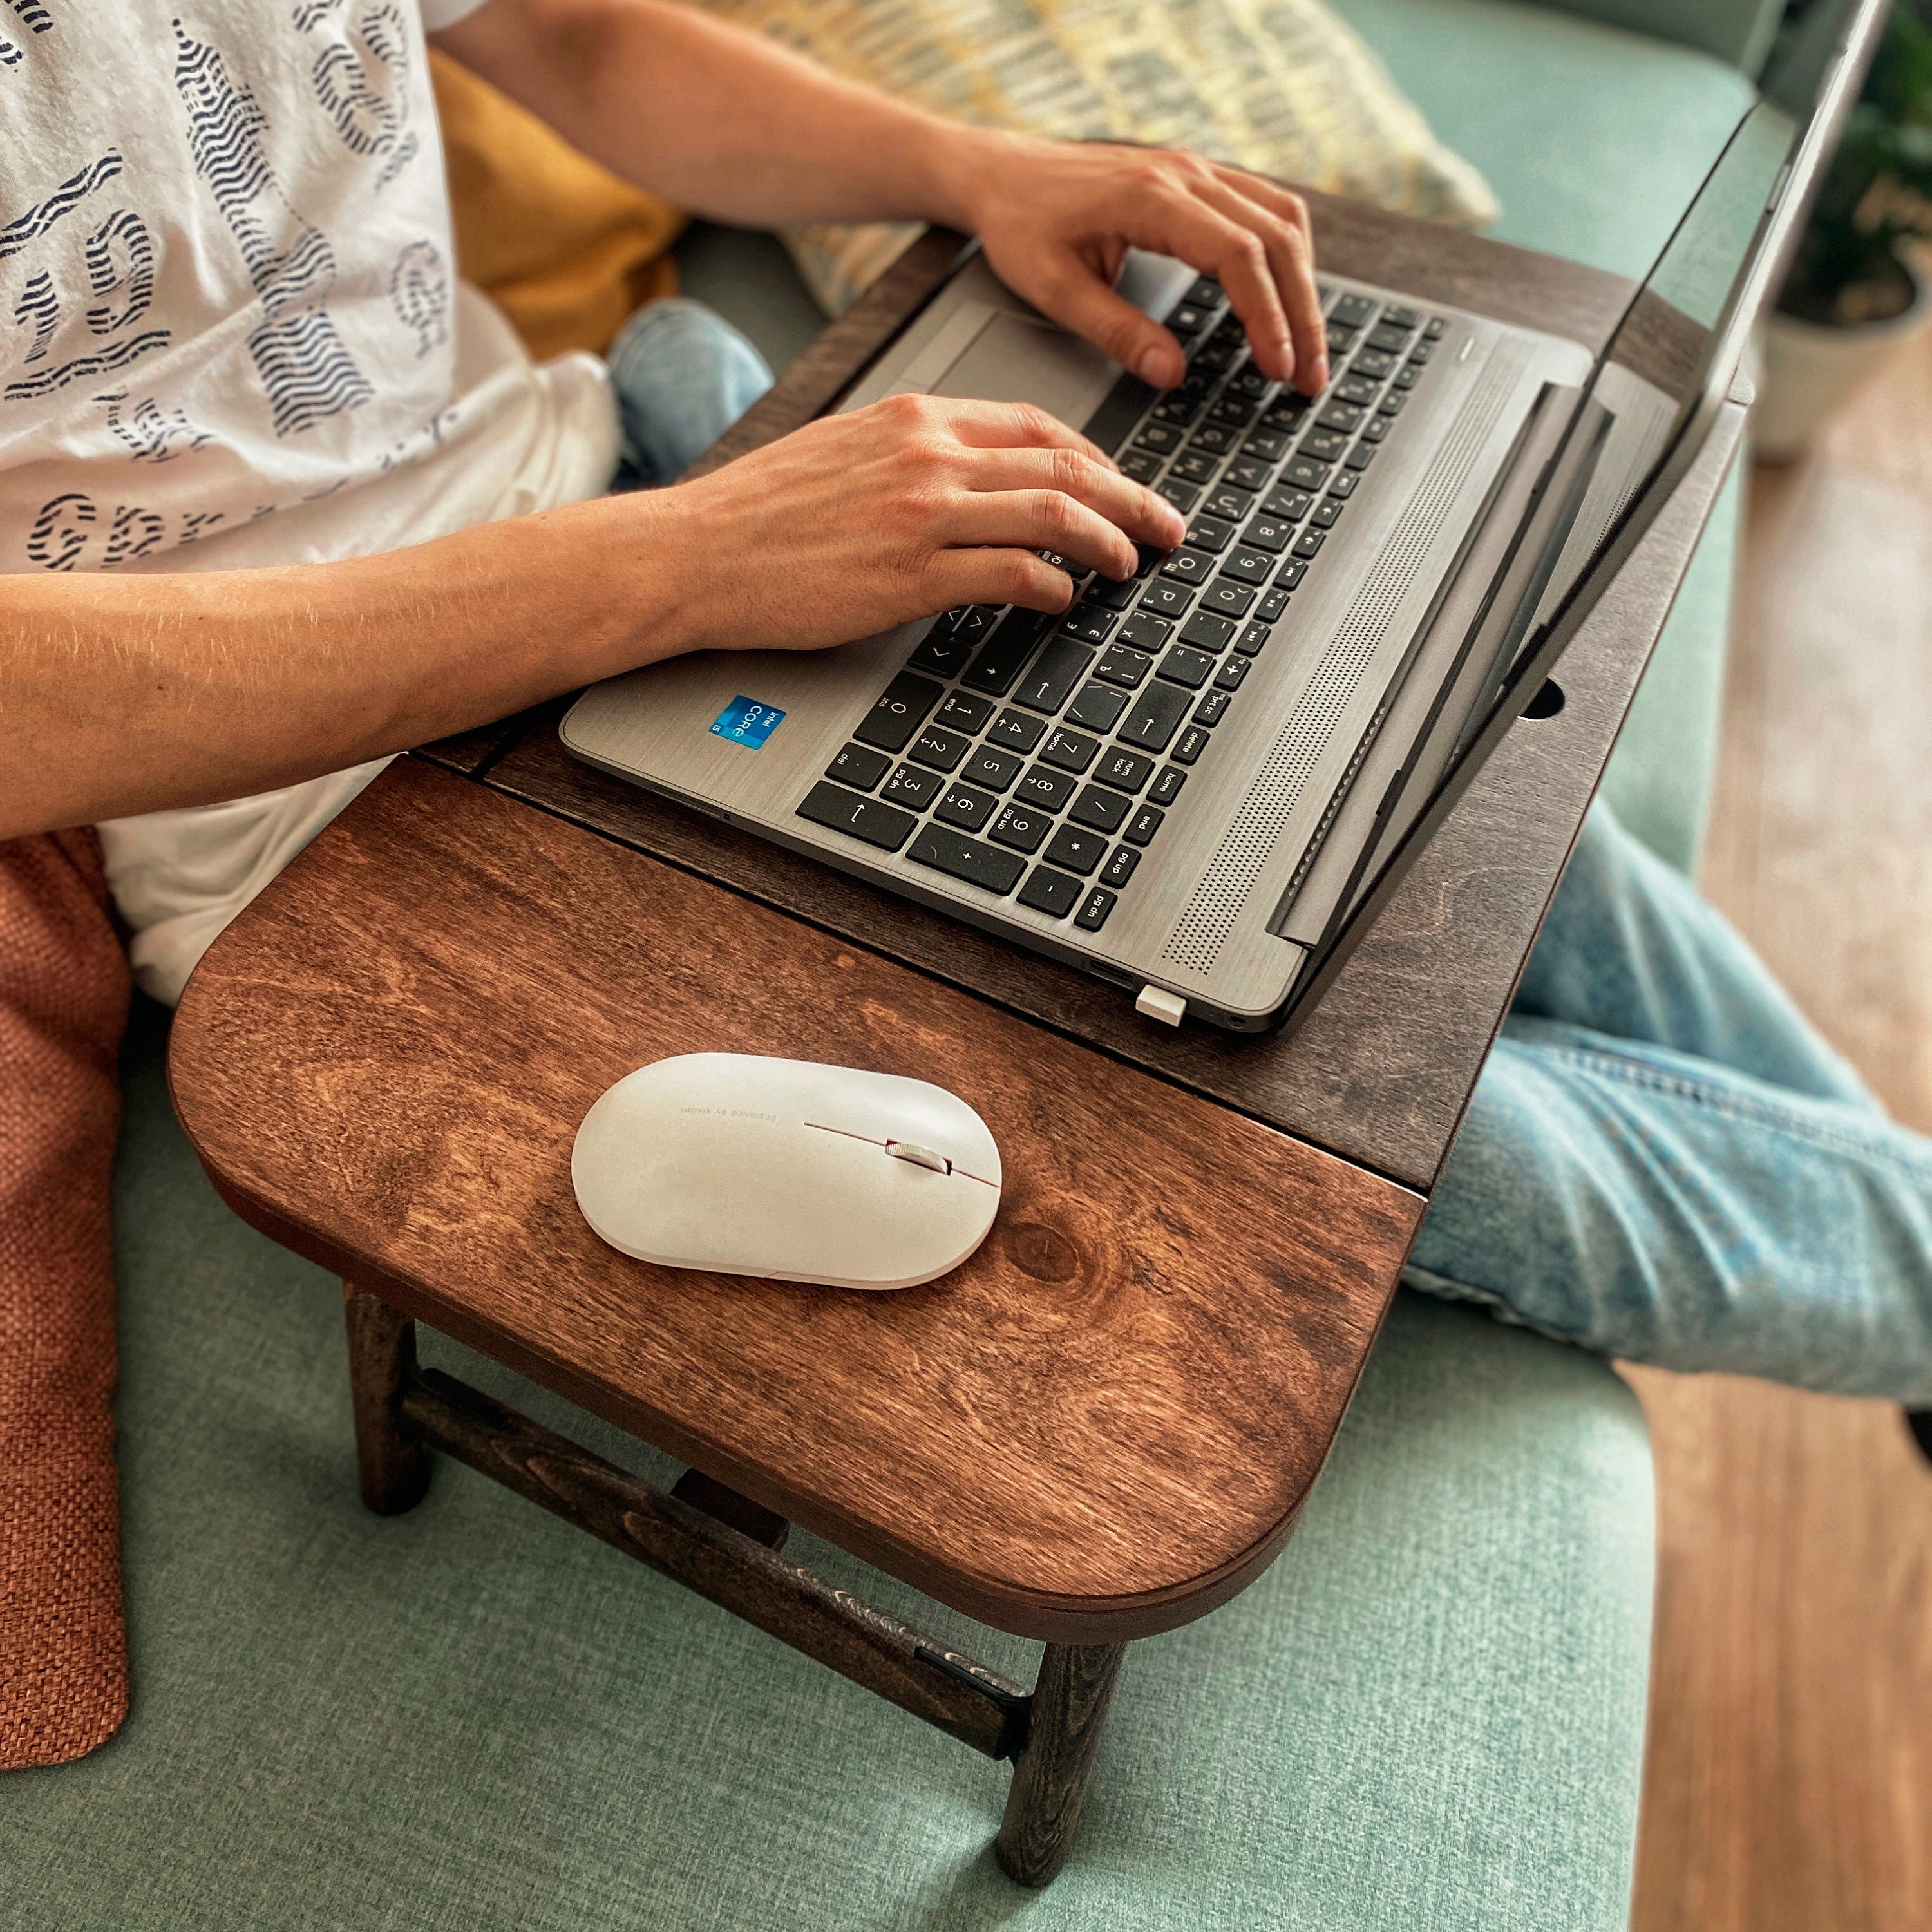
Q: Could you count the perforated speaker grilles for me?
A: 1